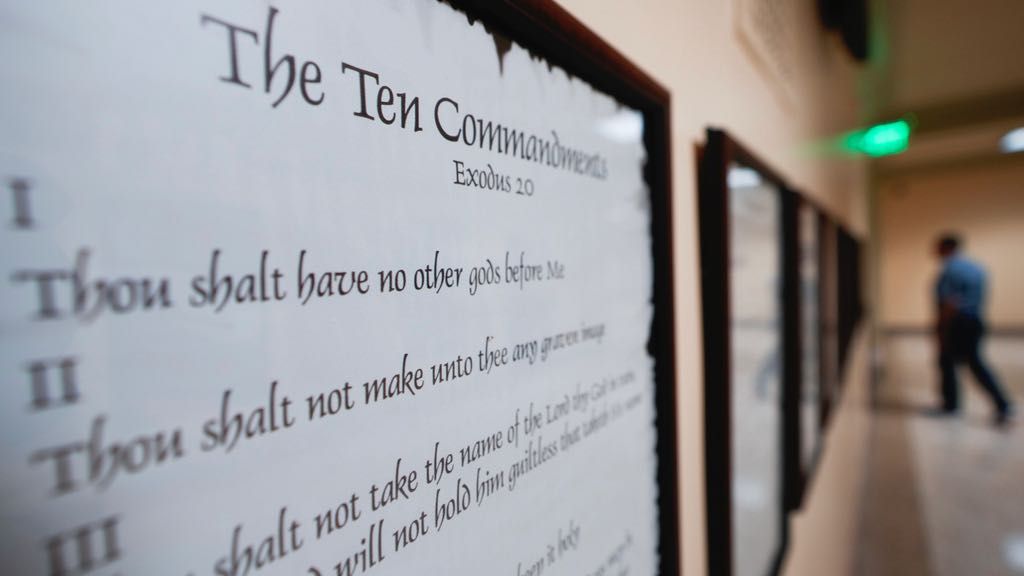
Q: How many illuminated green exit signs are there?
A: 1